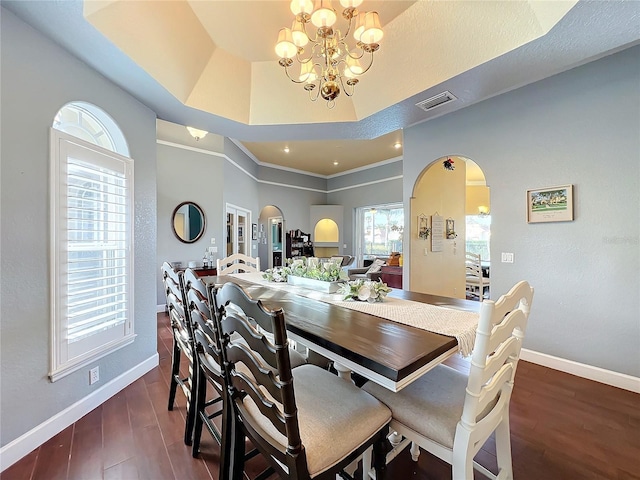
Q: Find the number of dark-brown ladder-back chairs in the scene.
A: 3